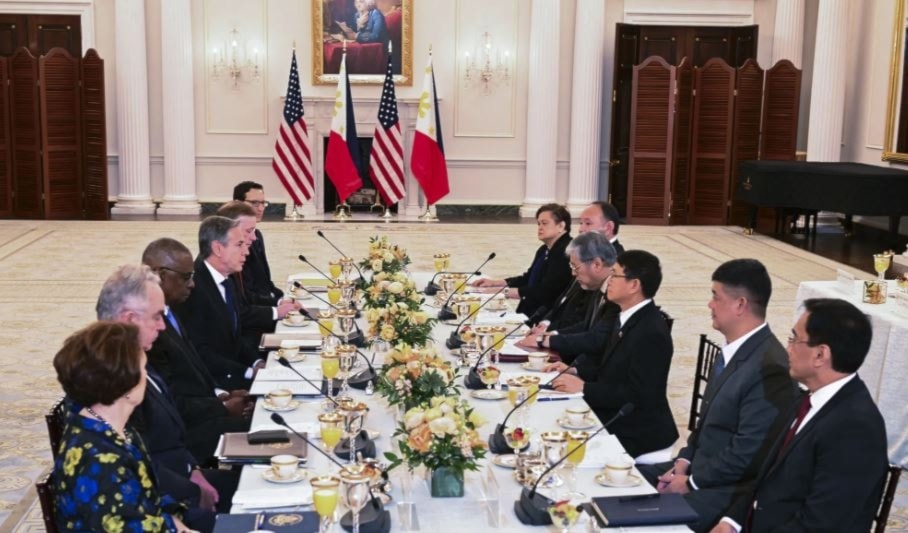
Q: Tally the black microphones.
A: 12